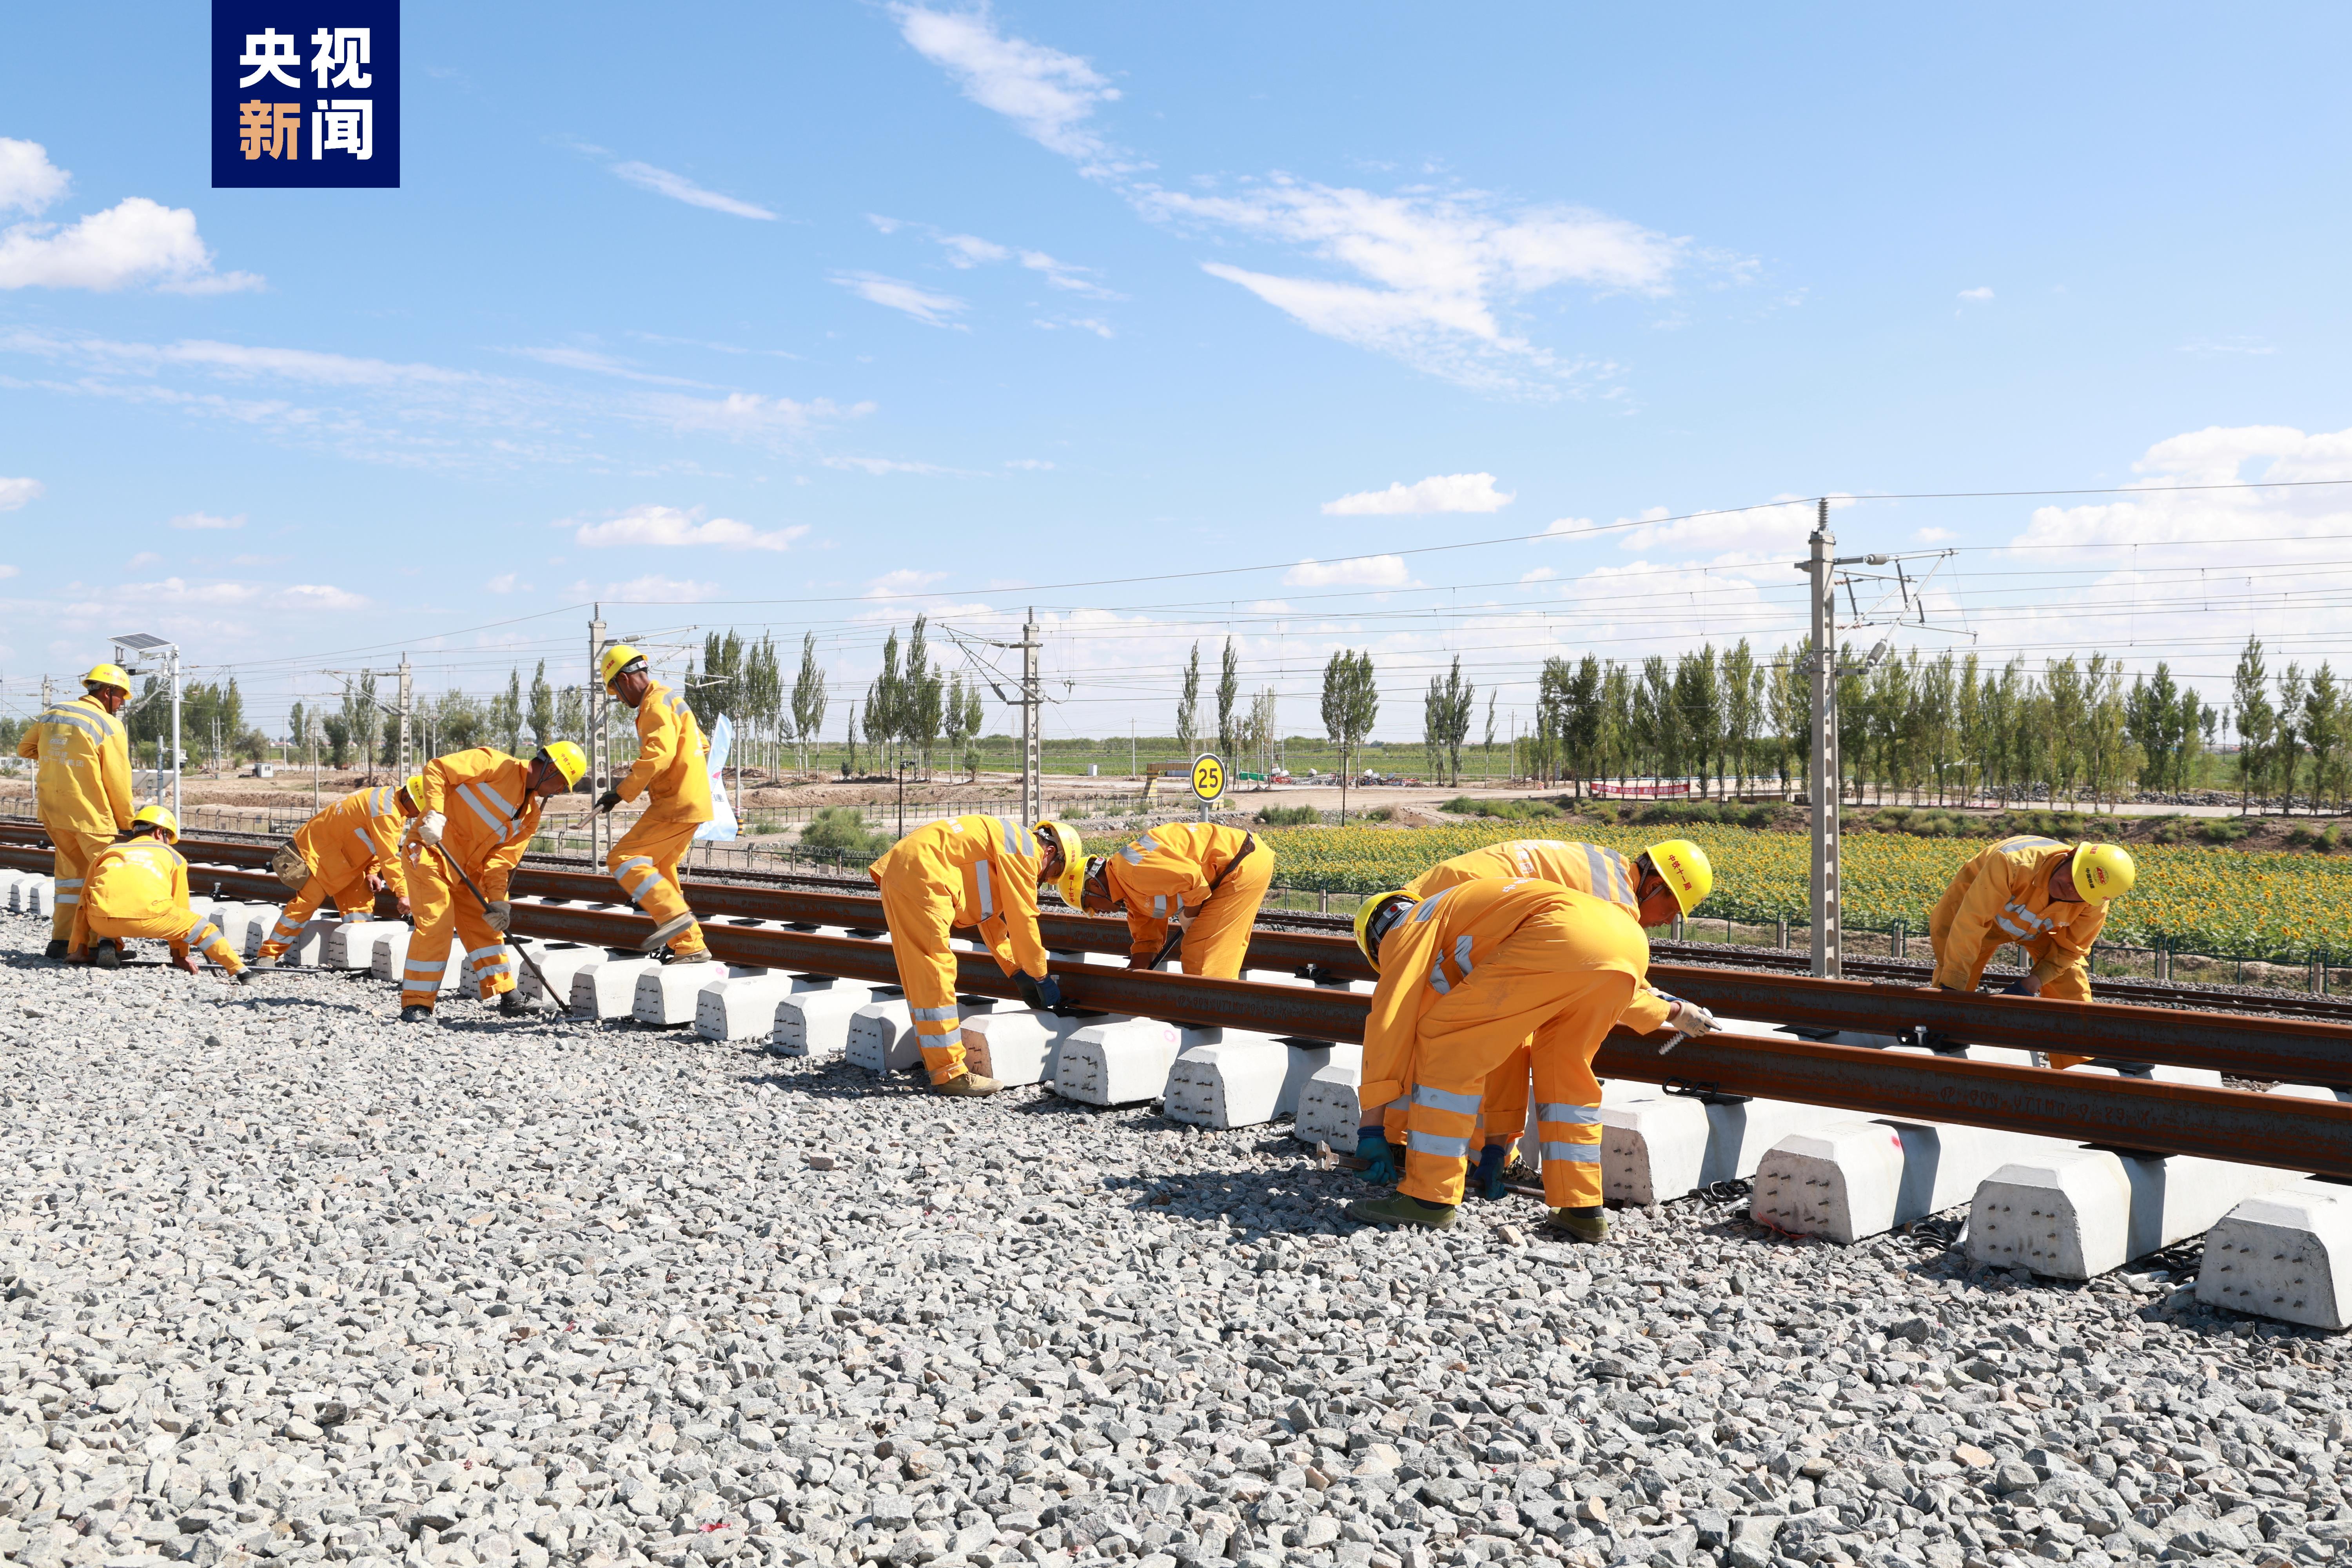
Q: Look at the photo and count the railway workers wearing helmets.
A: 10